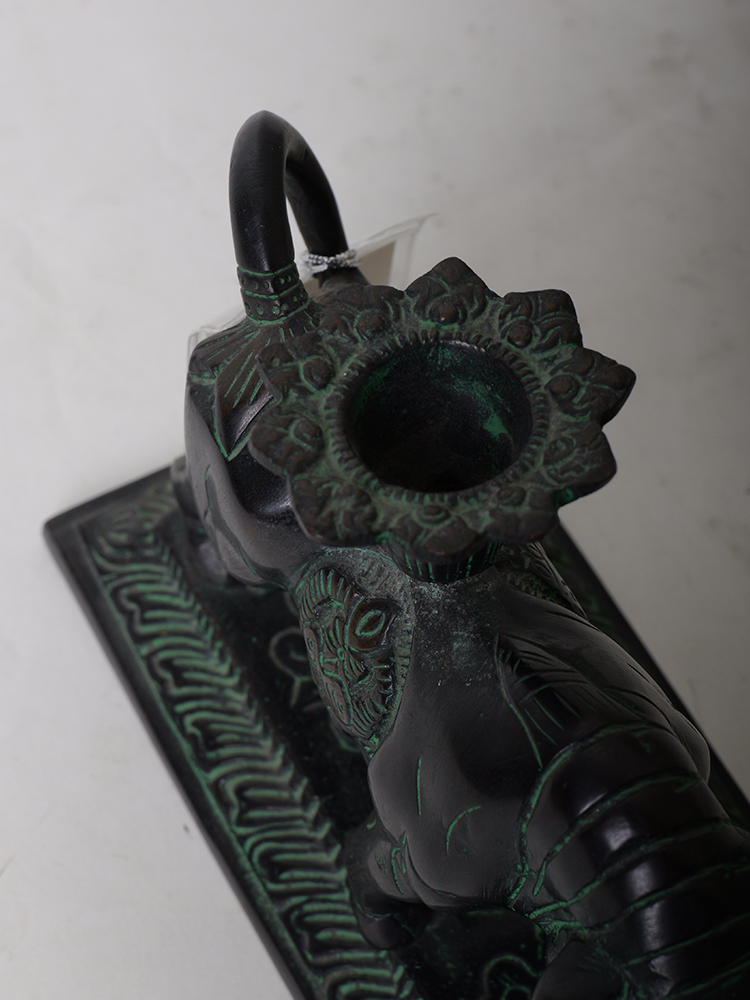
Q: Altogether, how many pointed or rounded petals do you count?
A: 10